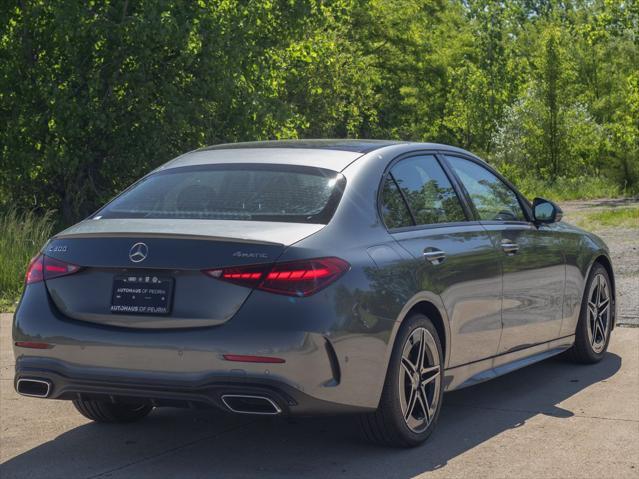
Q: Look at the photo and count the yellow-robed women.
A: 0